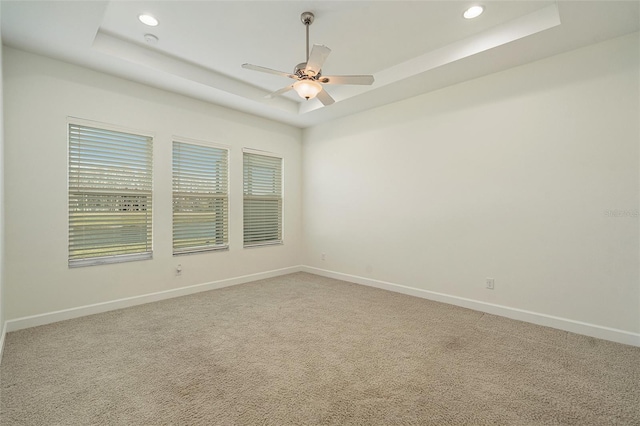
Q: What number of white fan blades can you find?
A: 5